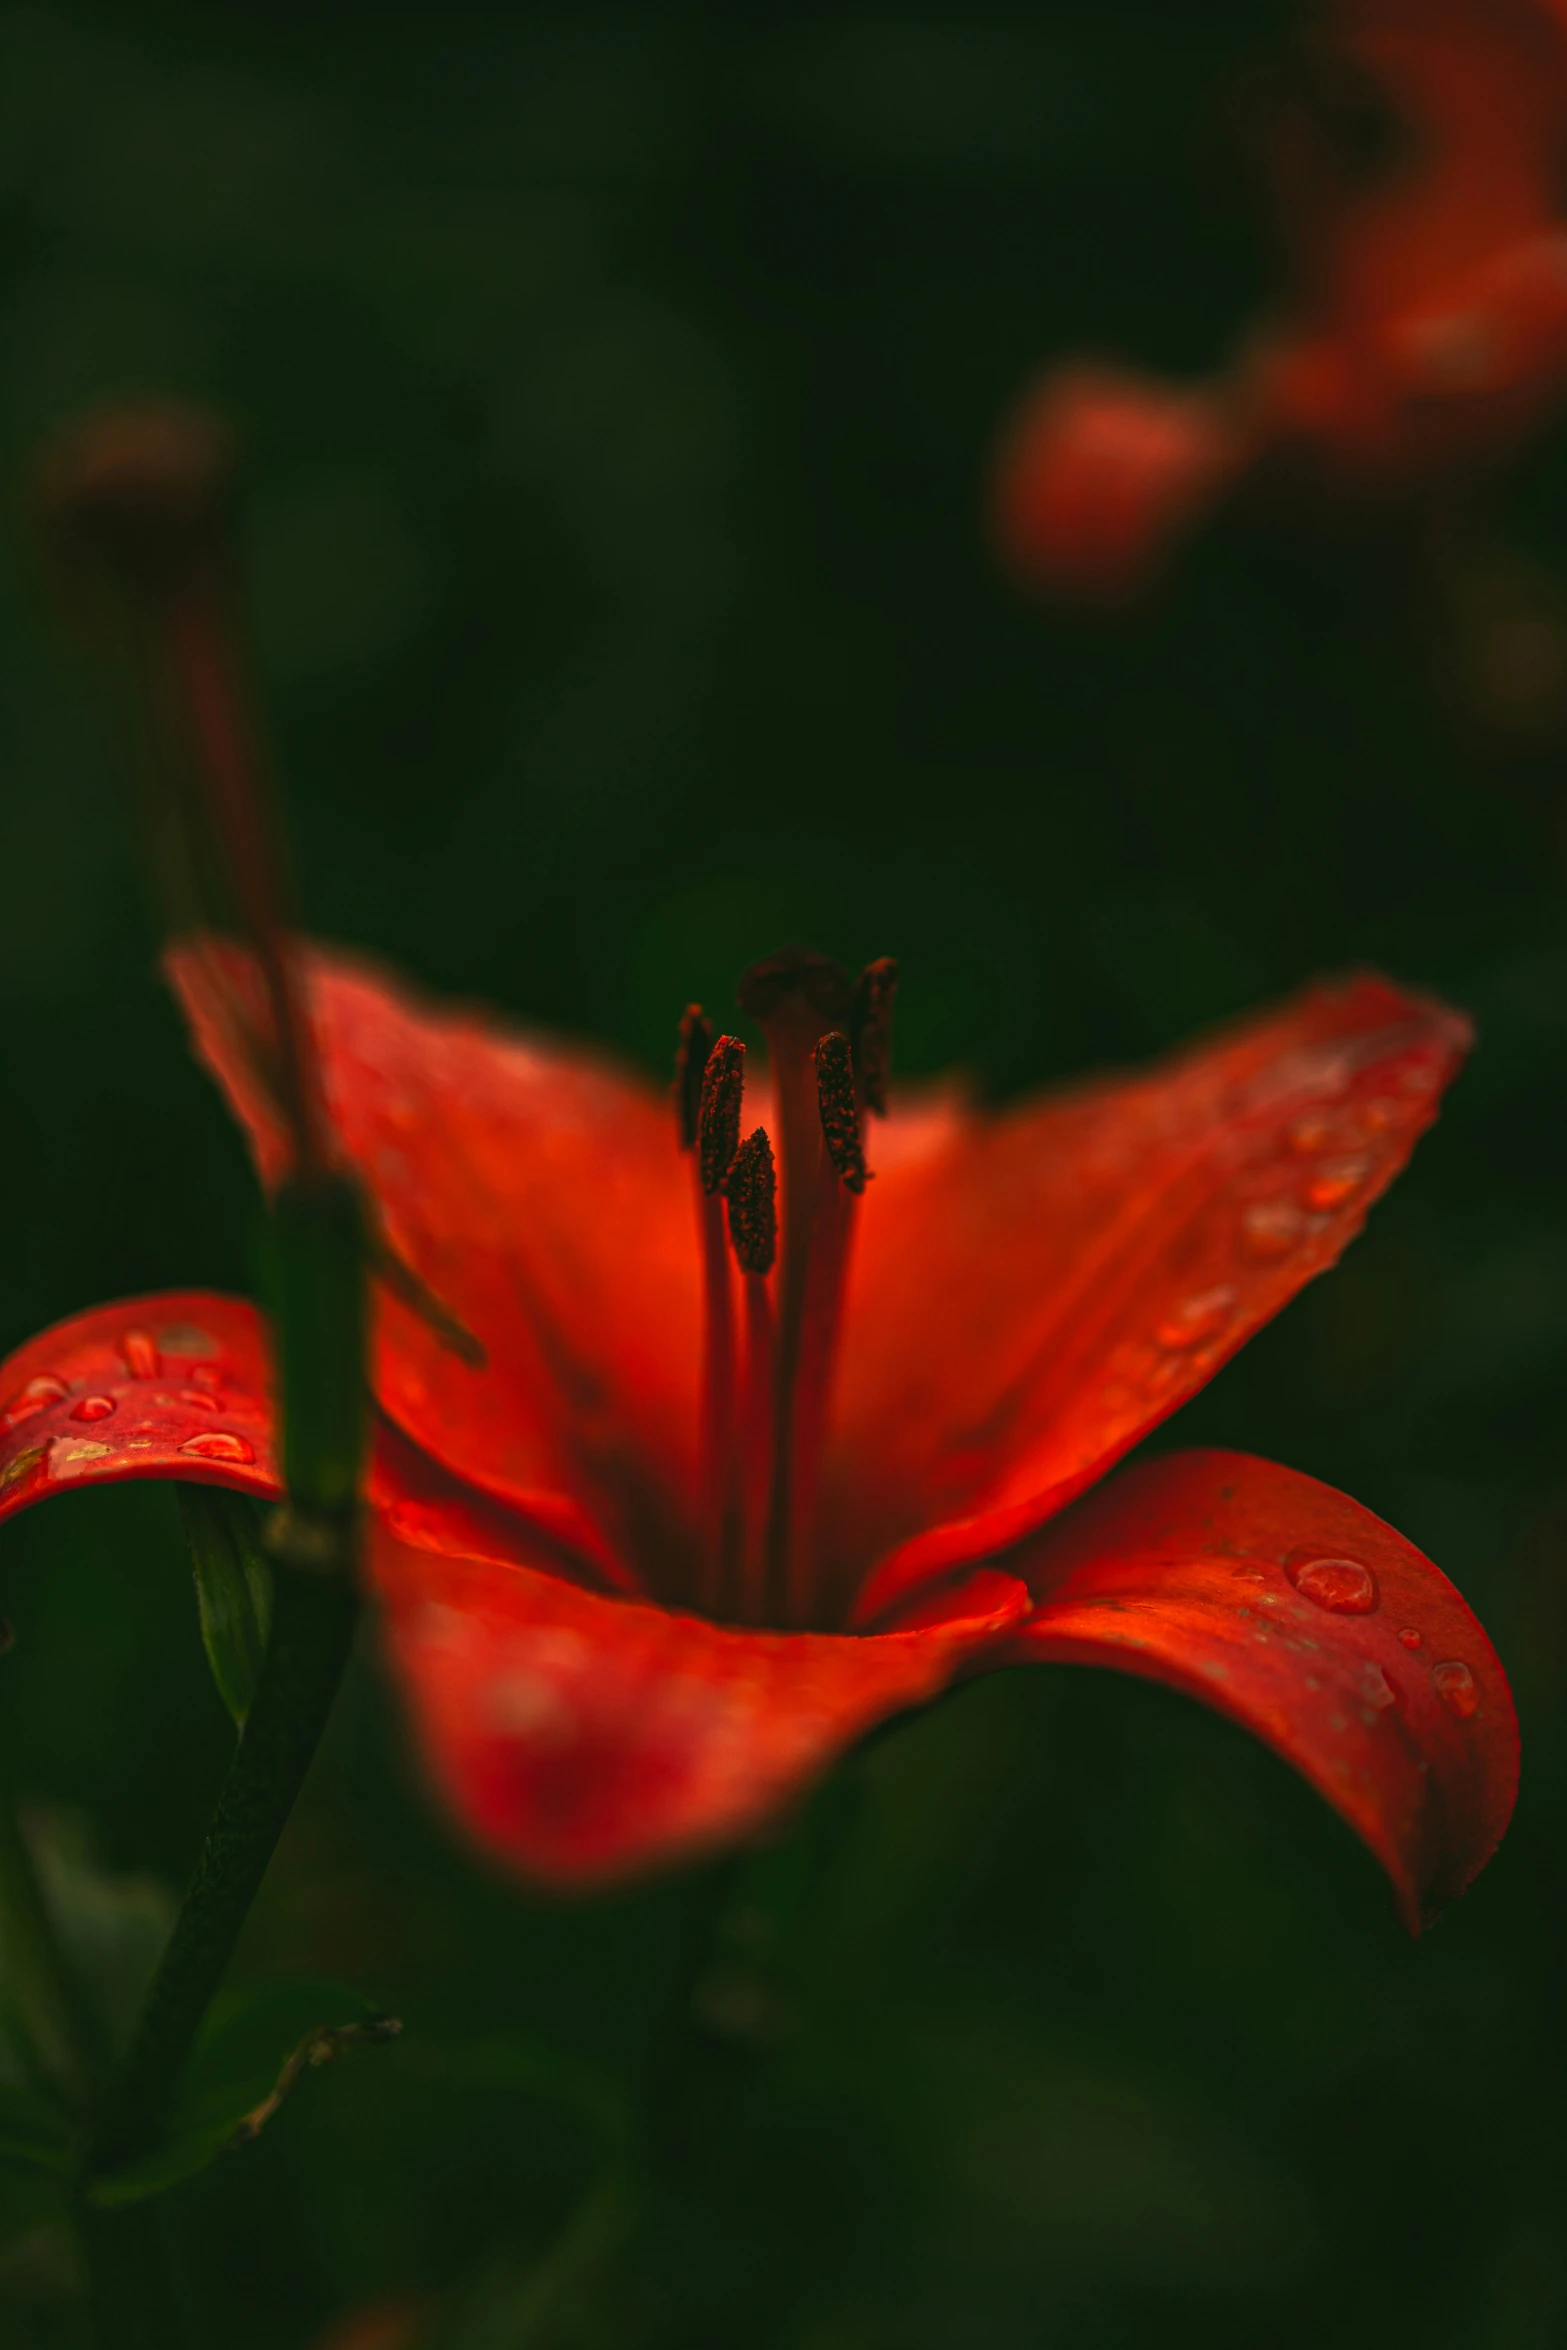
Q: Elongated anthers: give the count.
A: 5